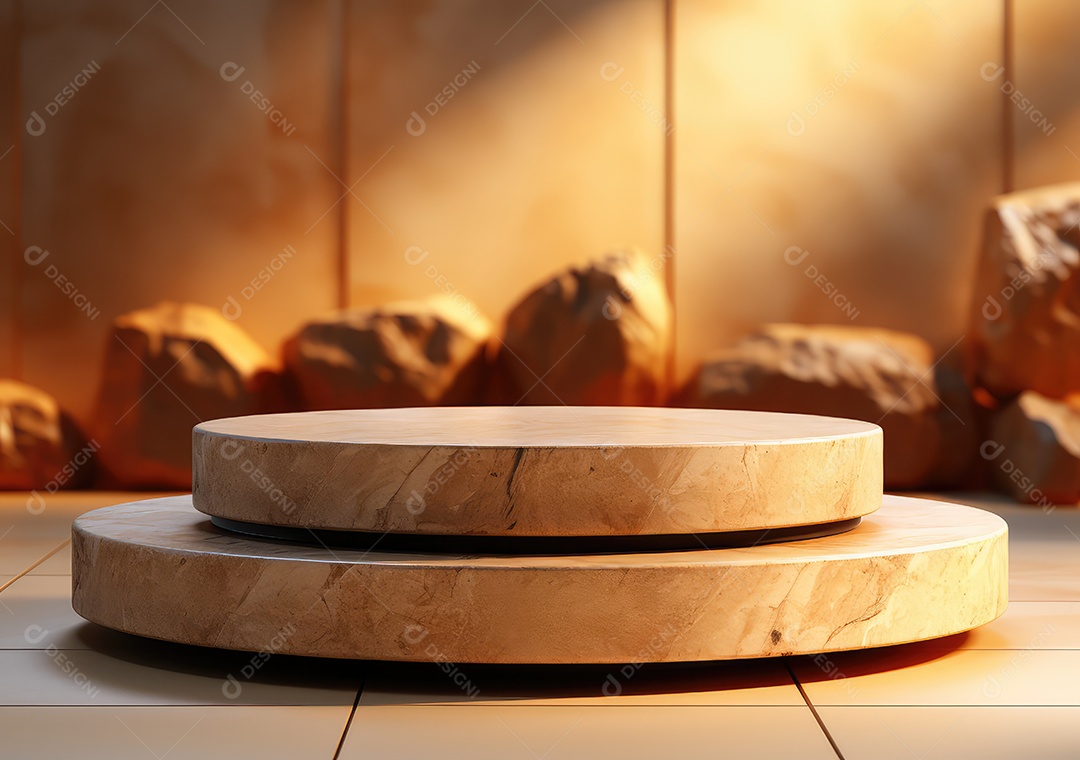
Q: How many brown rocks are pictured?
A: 7